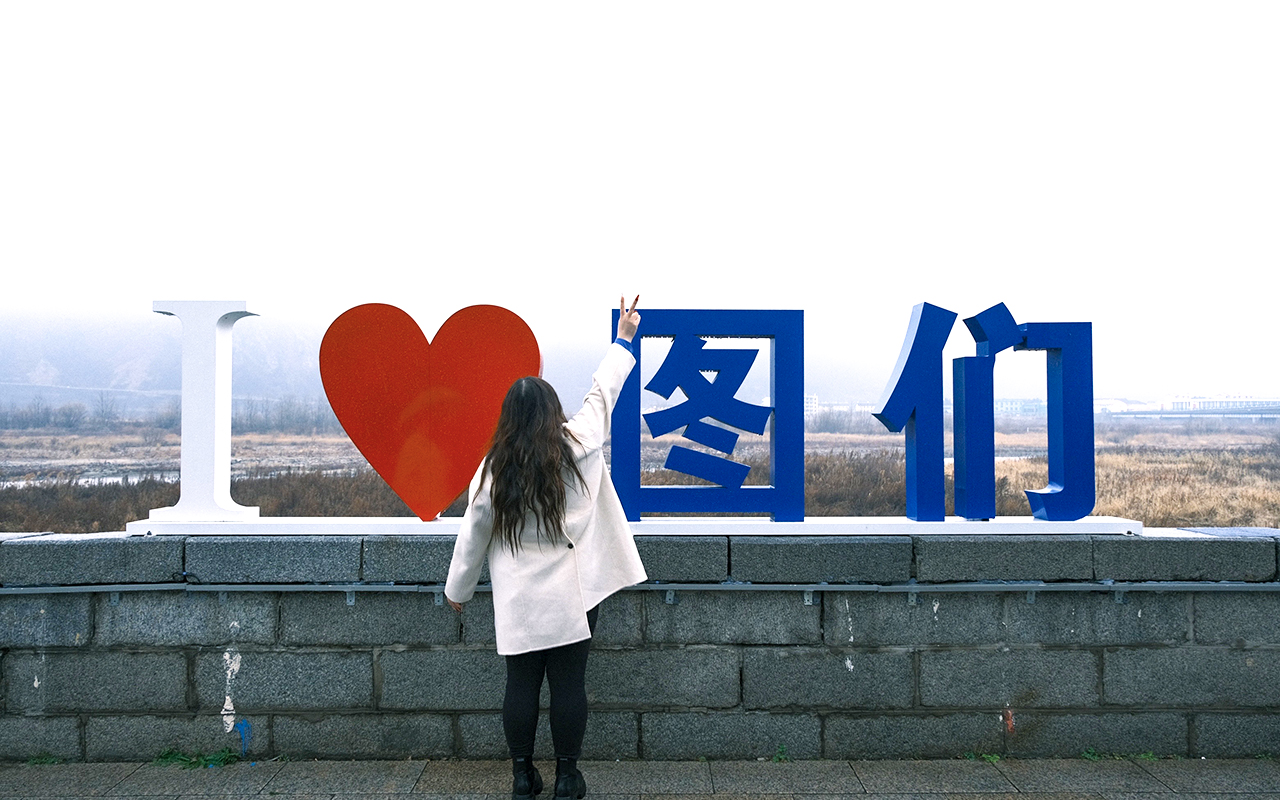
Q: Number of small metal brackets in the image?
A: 9